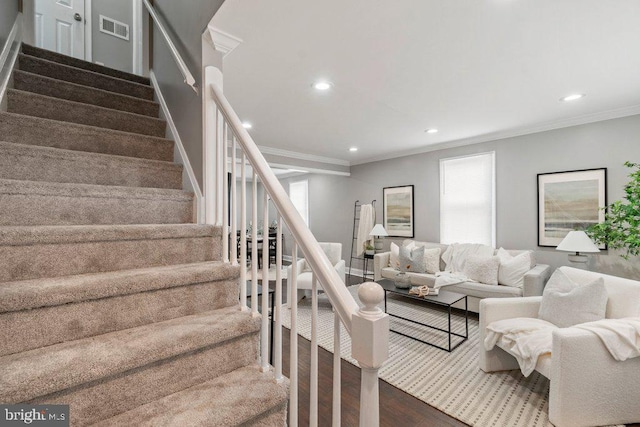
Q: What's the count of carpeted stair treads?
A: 11